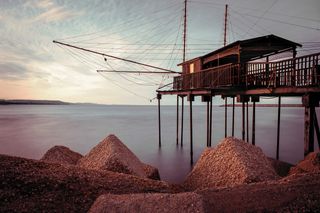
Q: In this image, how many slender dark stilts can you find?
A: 12